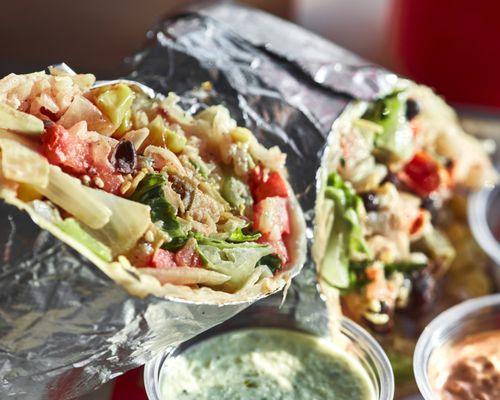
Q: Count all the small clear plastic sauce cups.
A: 3